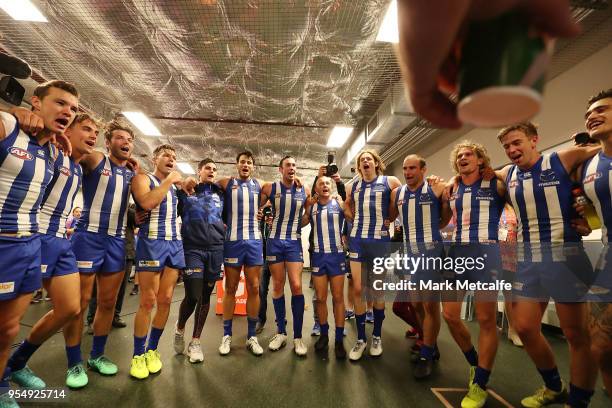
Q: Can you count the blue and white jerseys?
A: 12